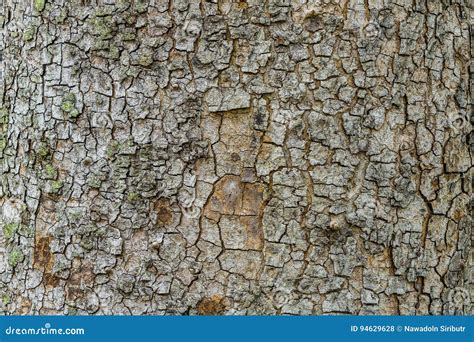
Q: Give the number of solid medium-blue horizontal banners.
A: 1